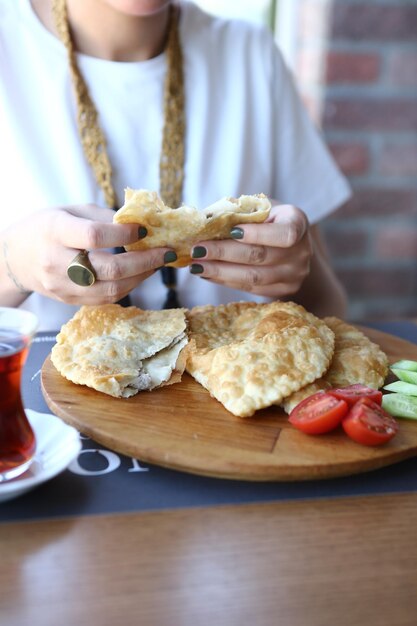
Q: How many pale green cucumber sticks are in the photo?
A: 4